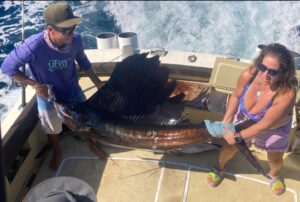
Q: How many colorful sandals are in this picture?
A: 2